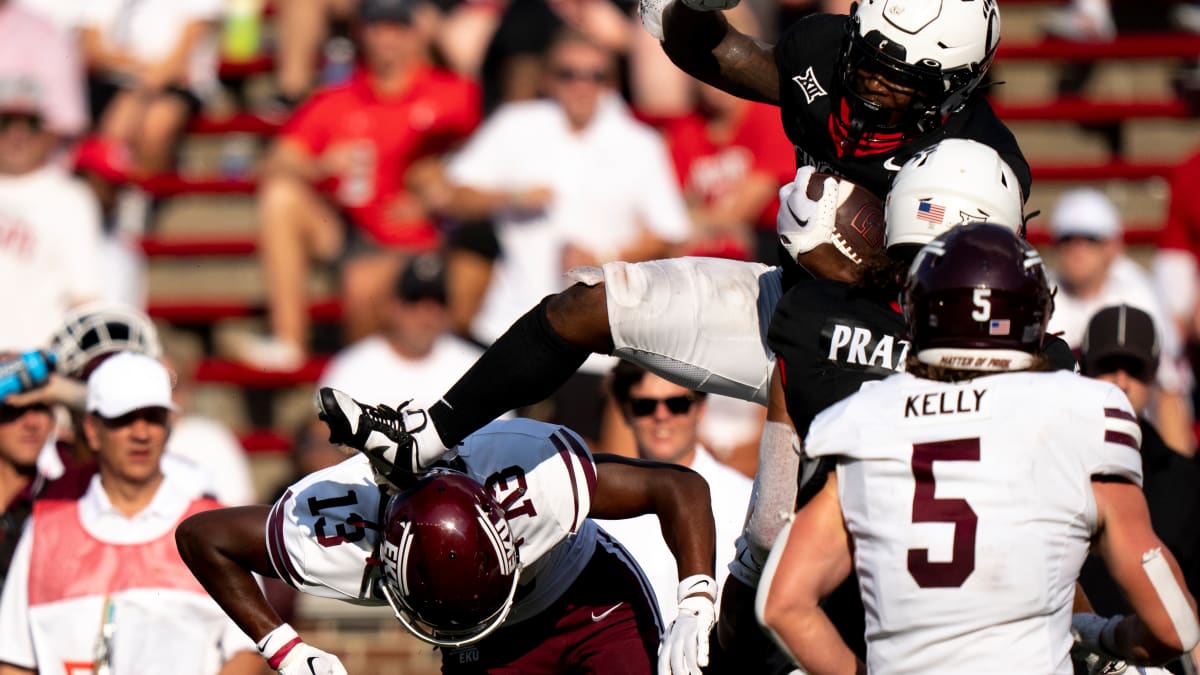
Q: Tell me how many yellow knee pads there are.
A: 0